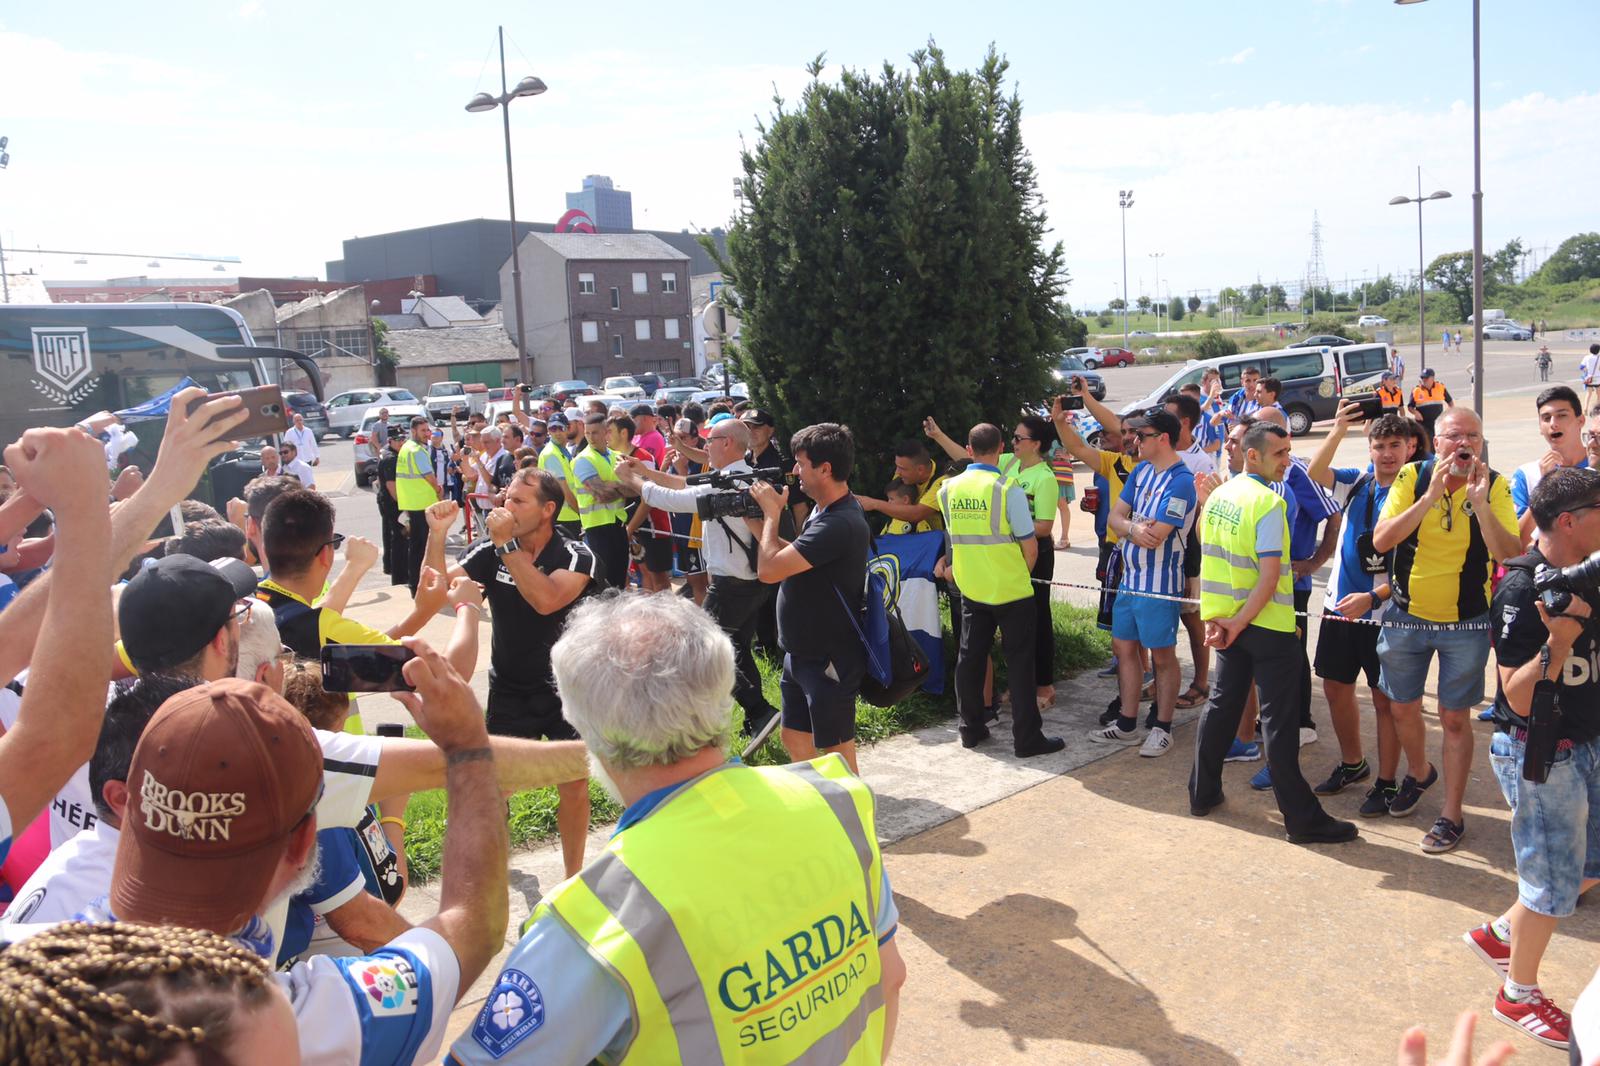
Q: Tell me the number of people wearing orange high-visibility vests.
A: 2